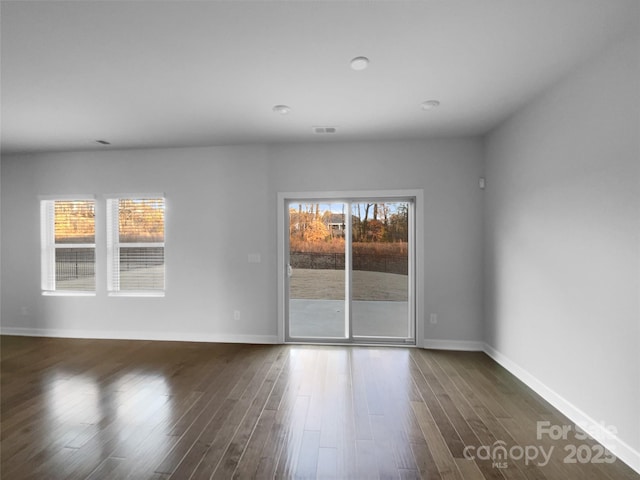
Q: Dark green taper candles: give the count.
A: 0